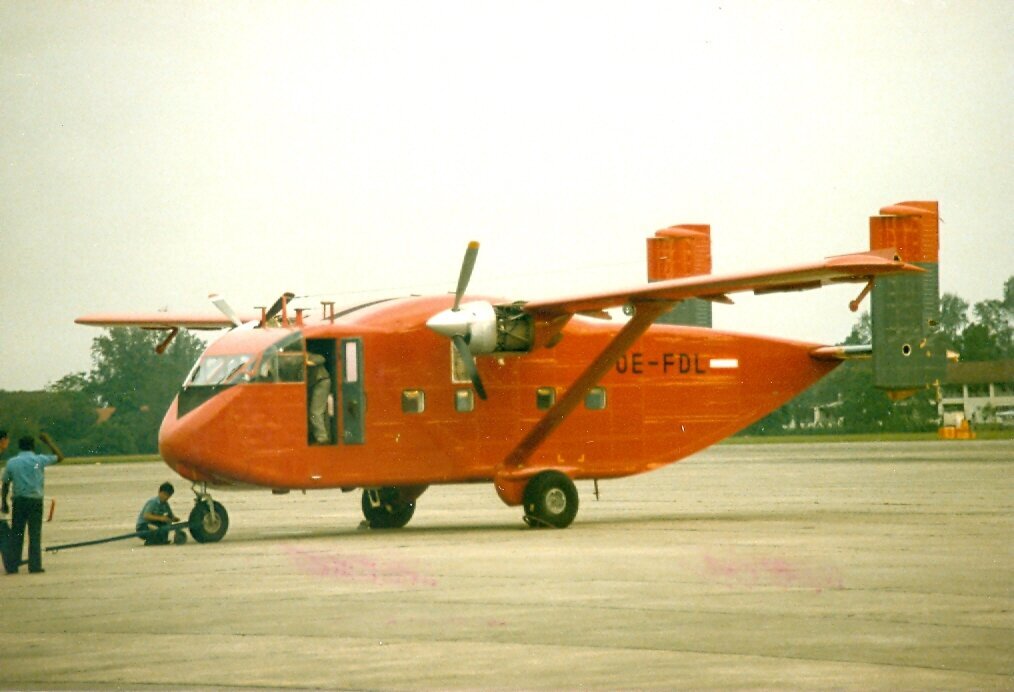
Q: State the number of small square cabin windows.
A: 4